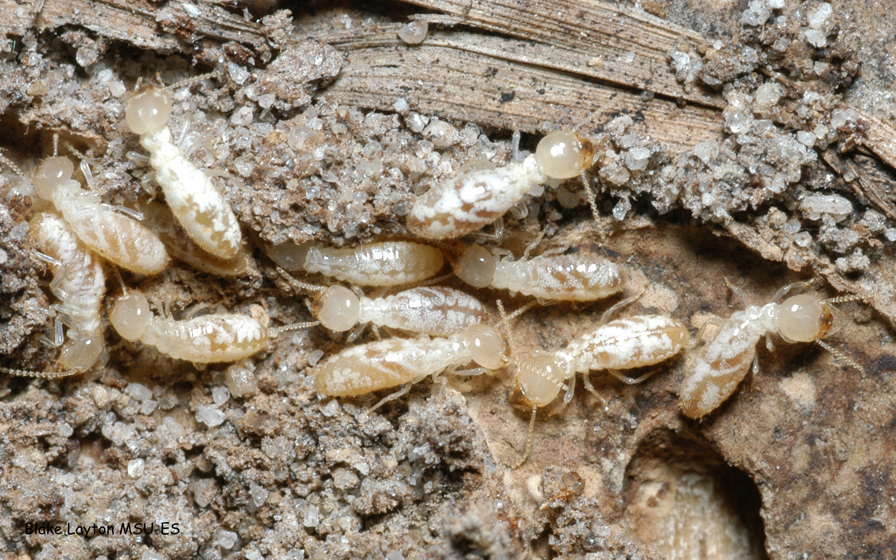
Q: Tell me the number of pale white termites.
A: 12